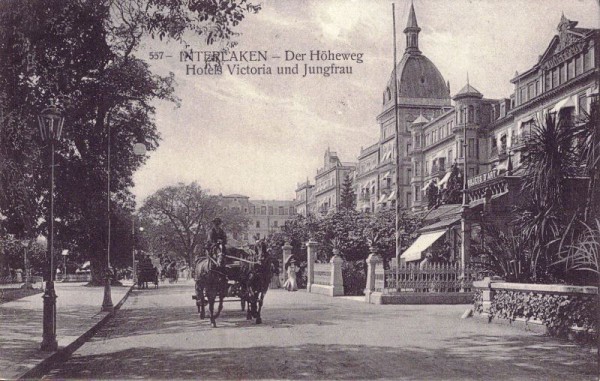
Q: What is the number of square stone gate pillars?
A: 4